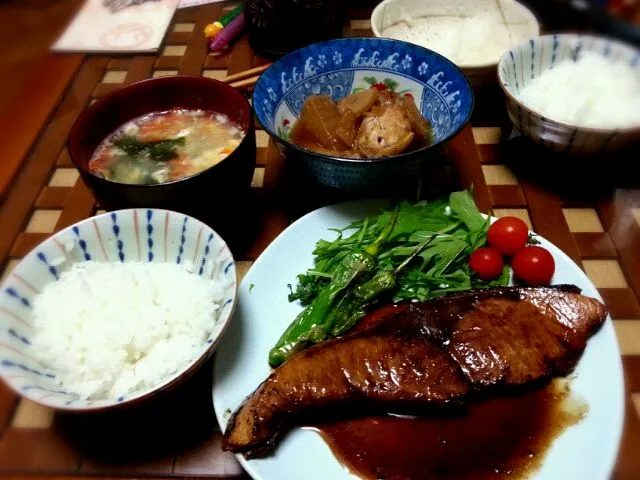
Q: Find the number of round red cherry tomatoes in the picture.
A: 3